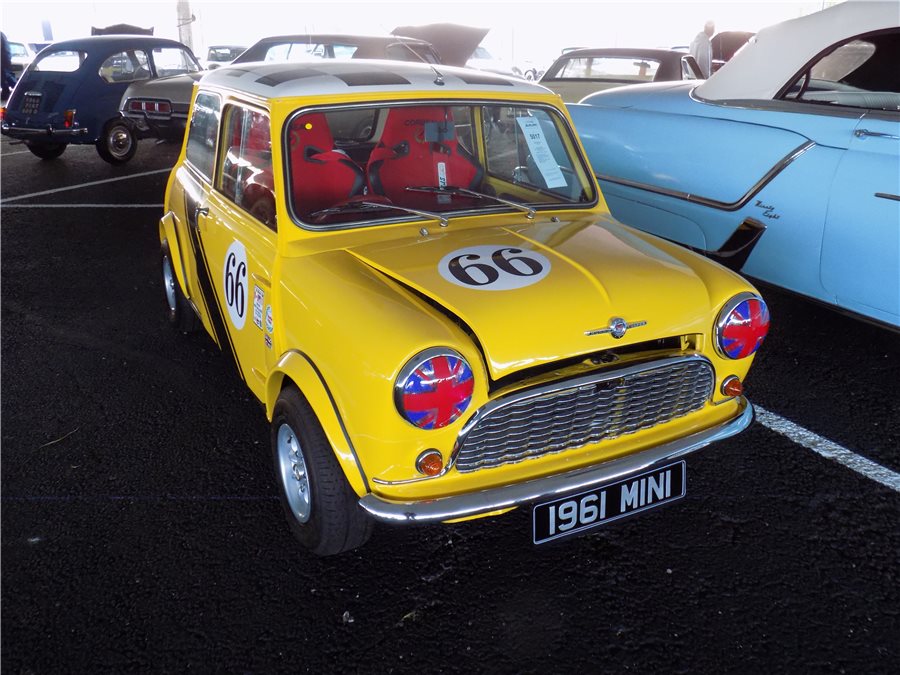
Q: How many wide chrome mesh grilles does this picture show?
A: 1